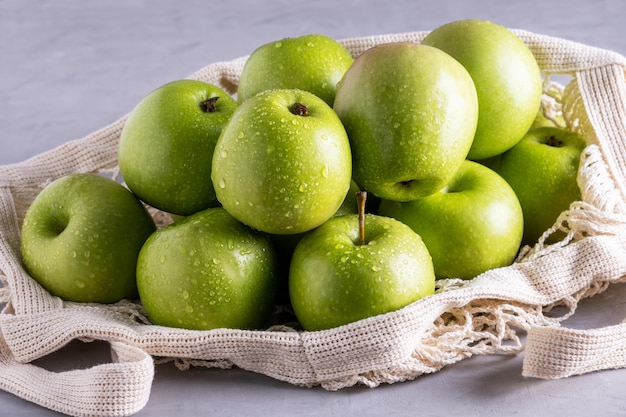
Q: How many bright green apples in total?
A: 10